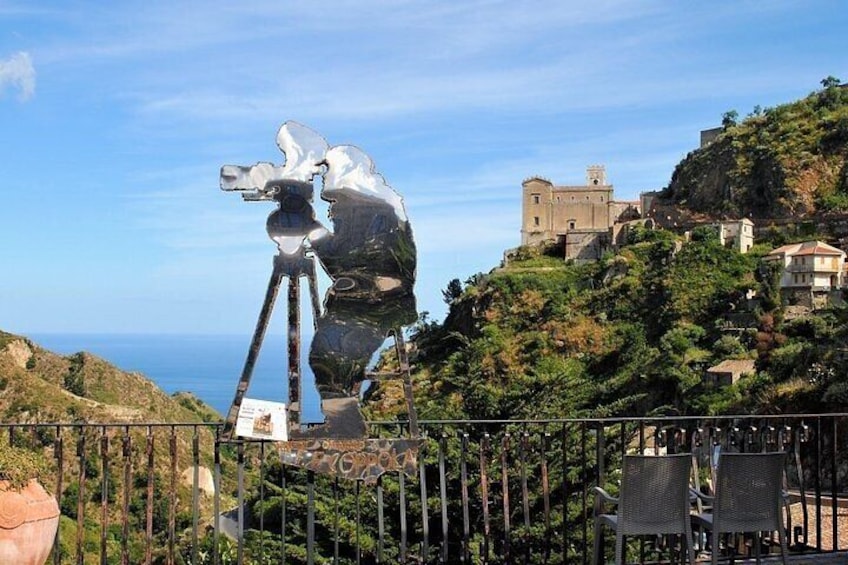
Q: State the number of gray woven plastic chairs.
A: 2